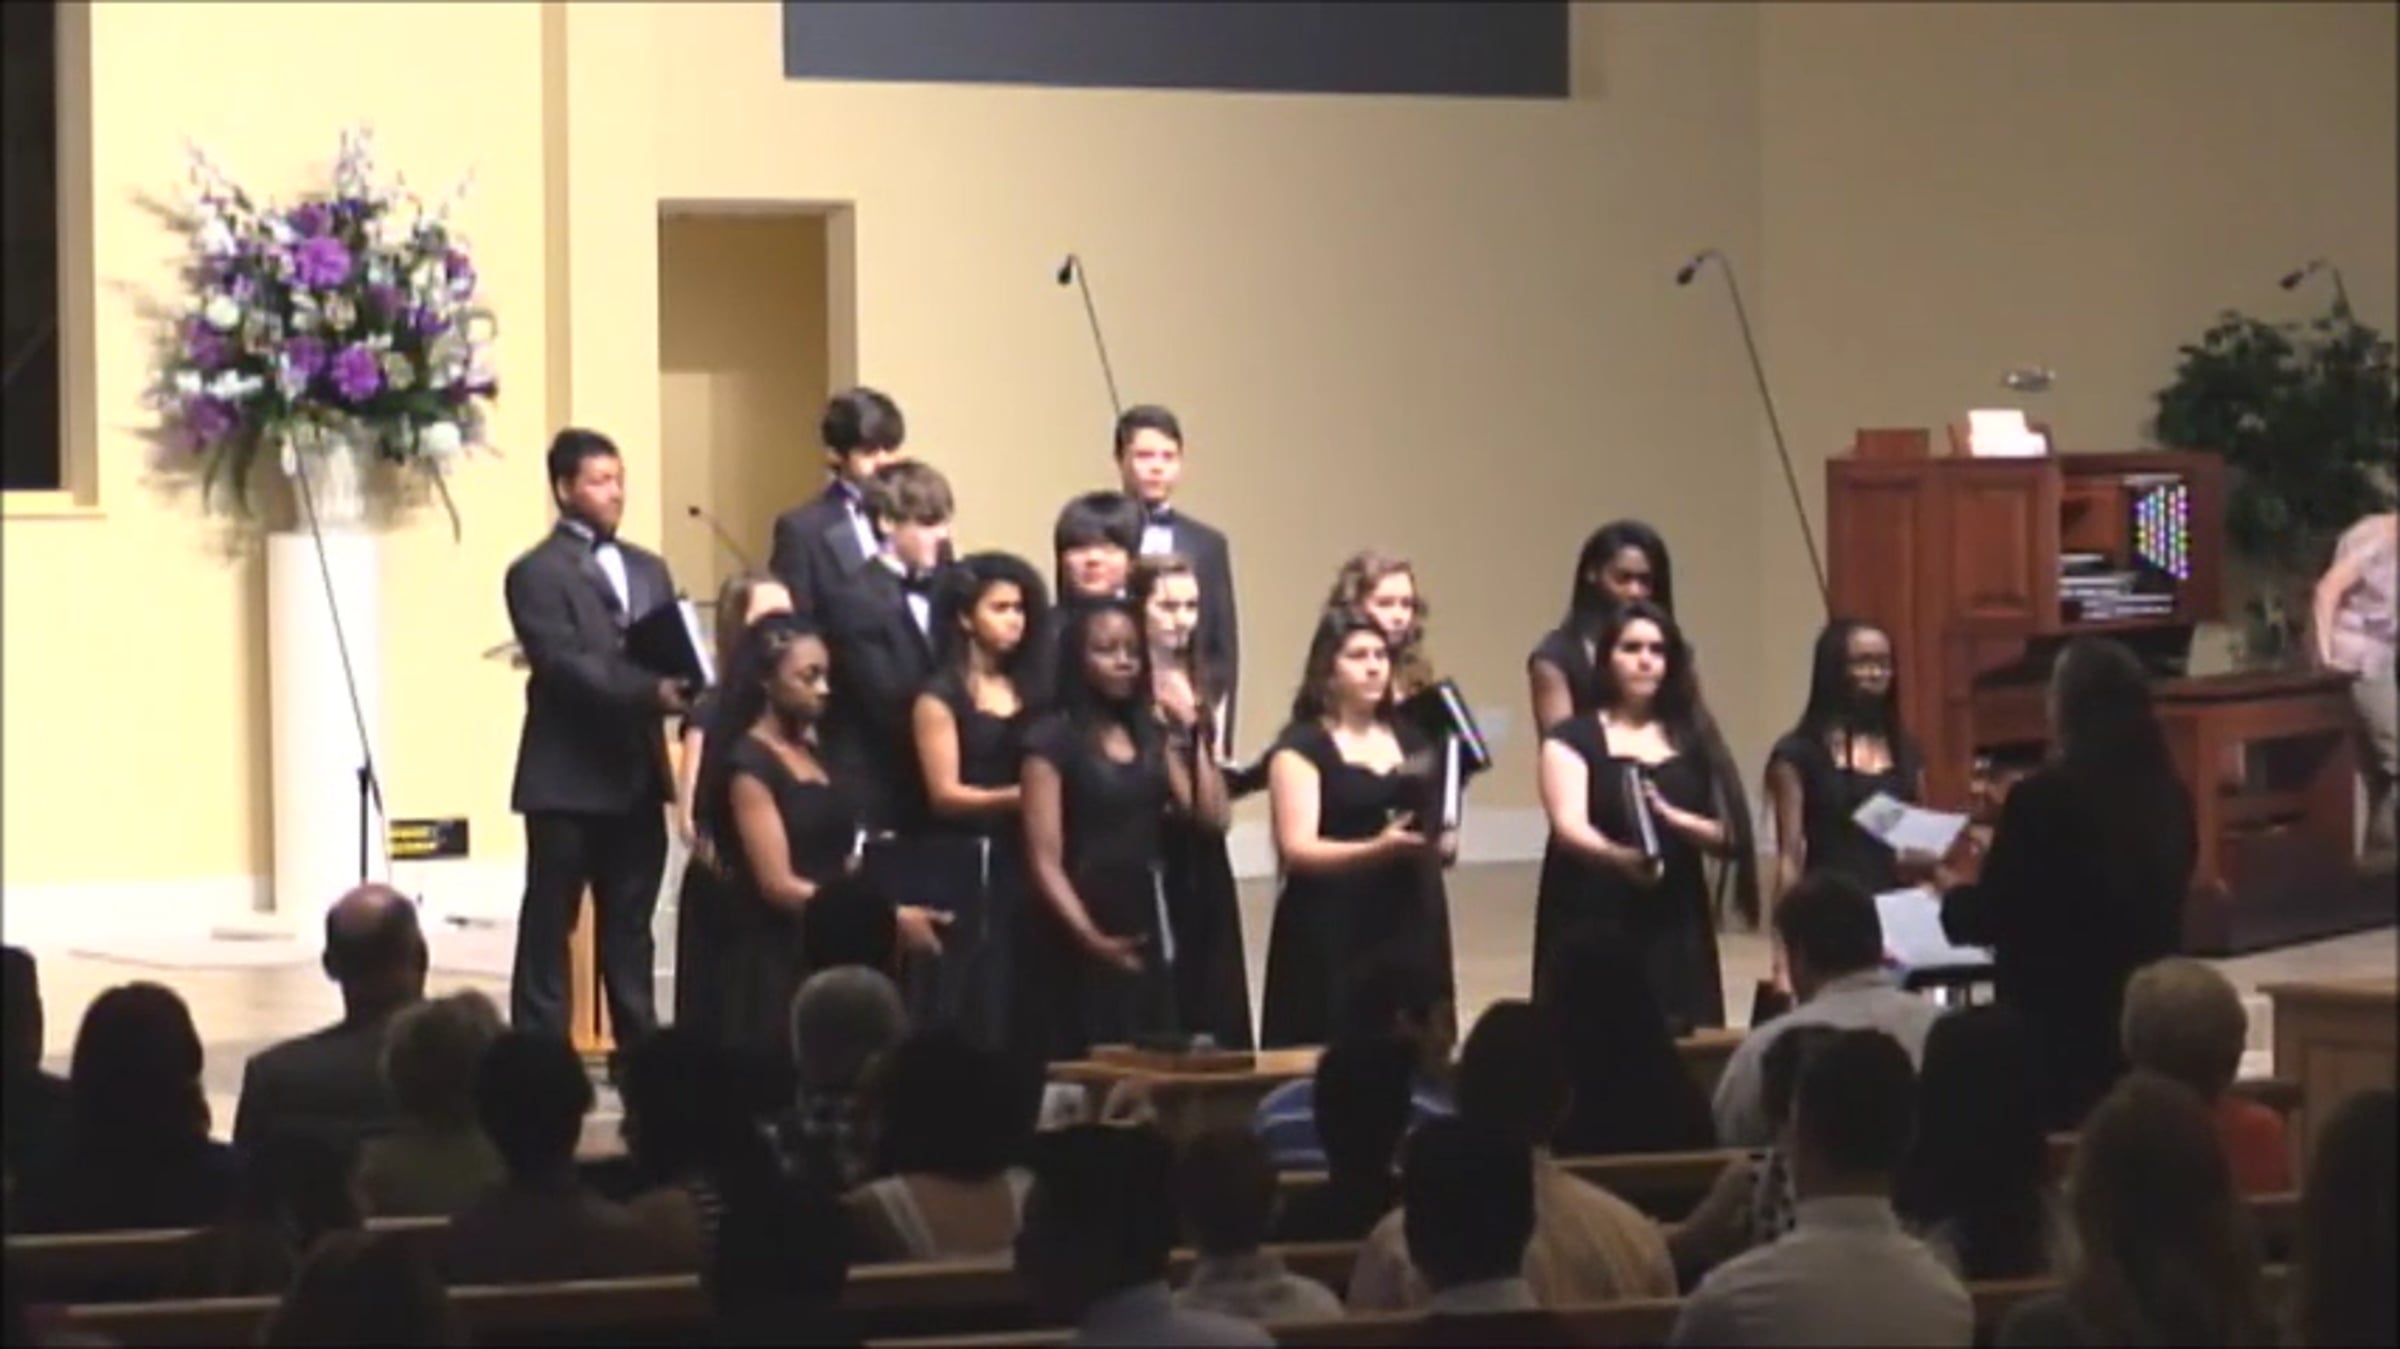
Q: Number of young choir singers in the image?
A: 15